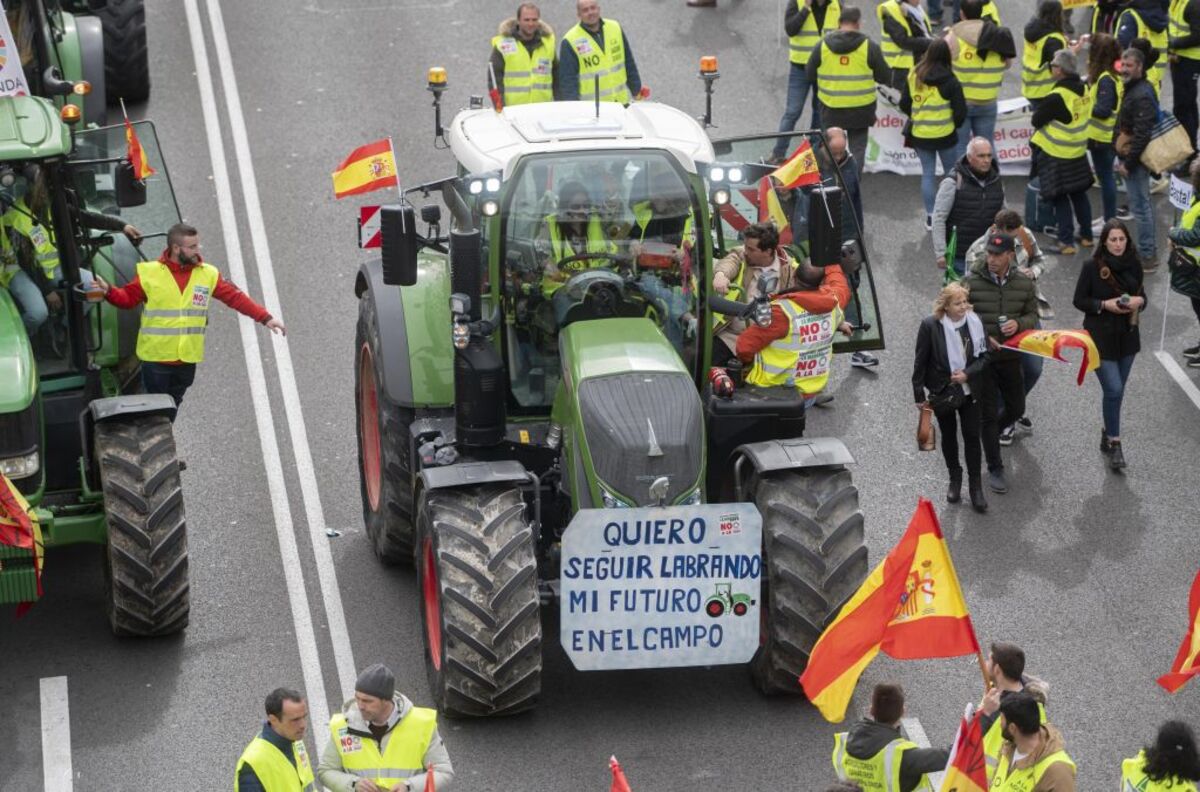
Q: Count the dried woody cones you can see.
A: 0